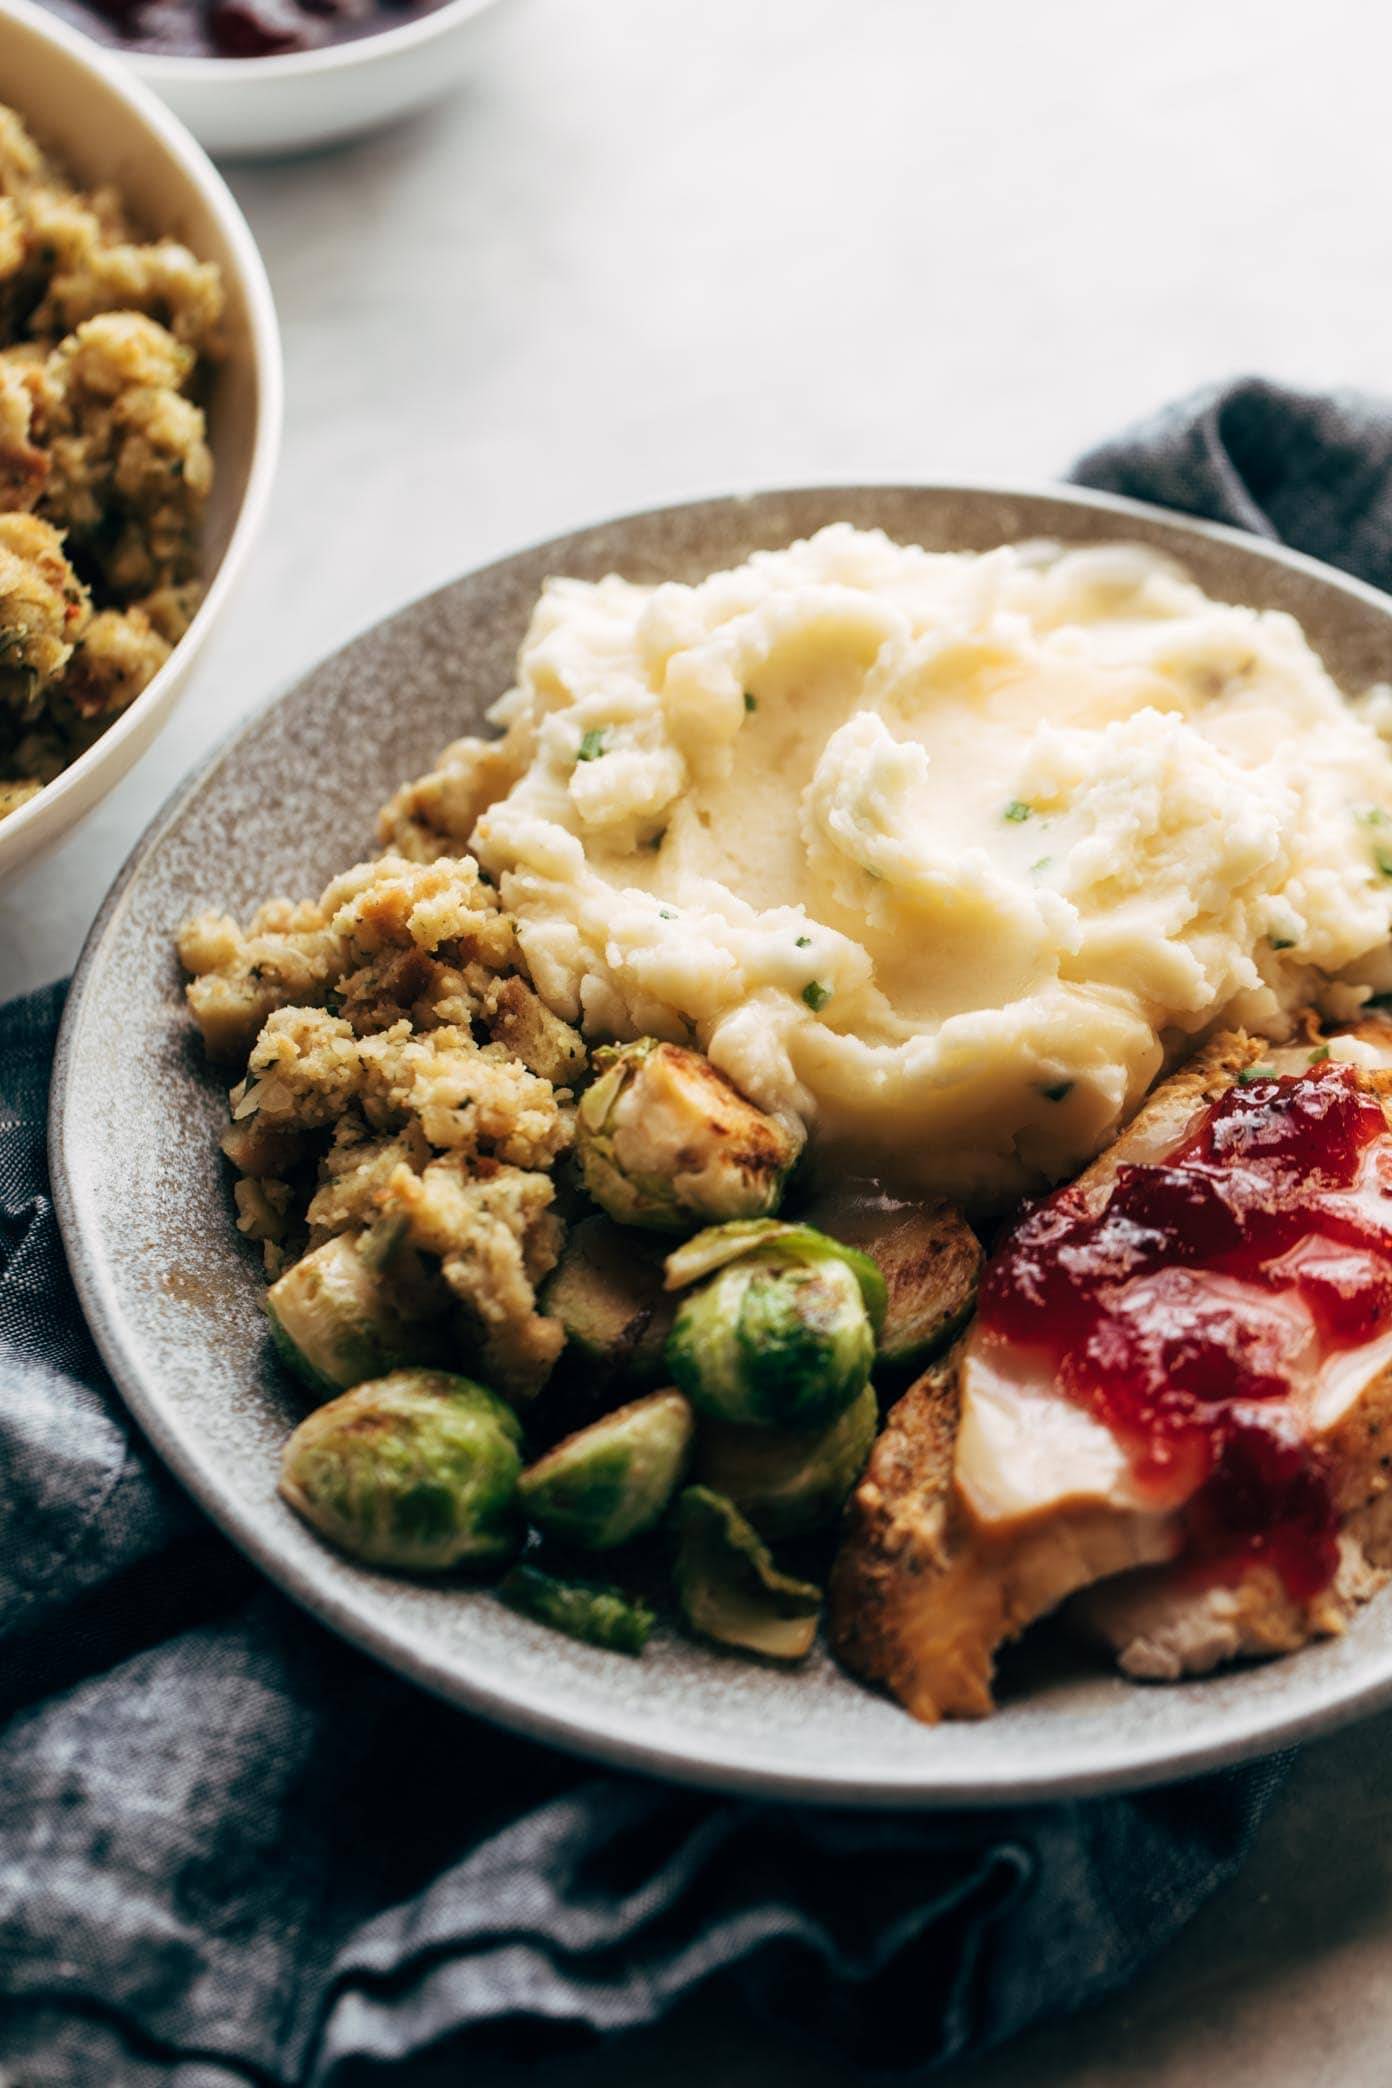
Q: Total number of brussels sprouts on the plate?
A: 8